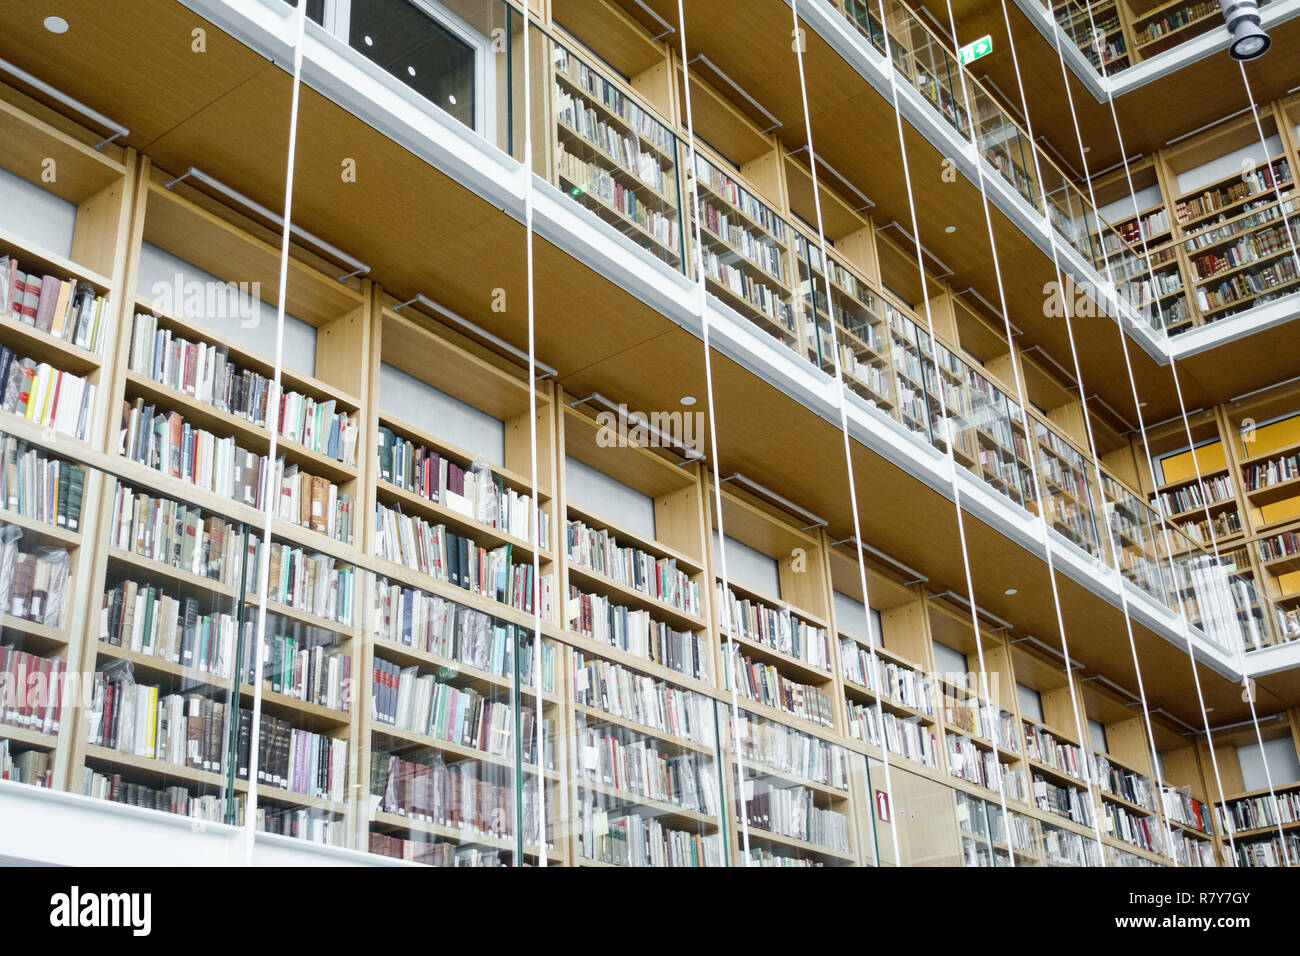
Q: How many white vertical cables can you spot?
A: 10